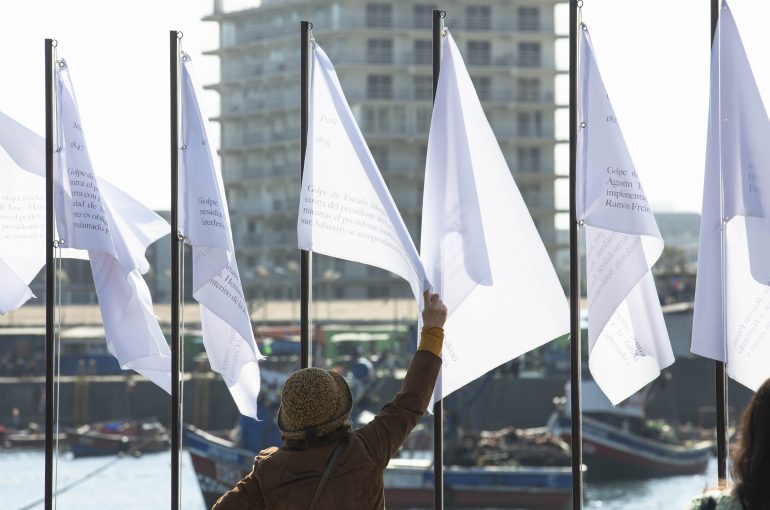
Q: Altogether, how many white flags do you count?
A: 7